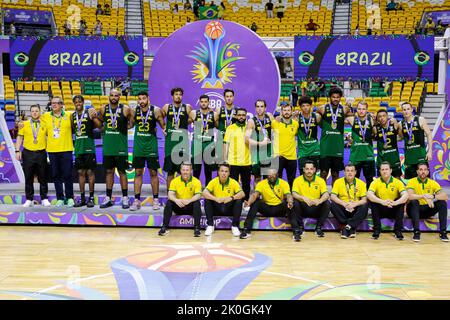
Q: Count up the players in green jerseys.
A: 12